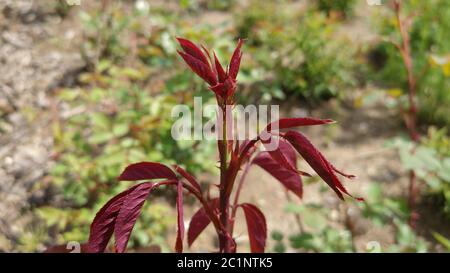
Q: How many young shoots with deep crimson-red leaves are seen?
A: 1